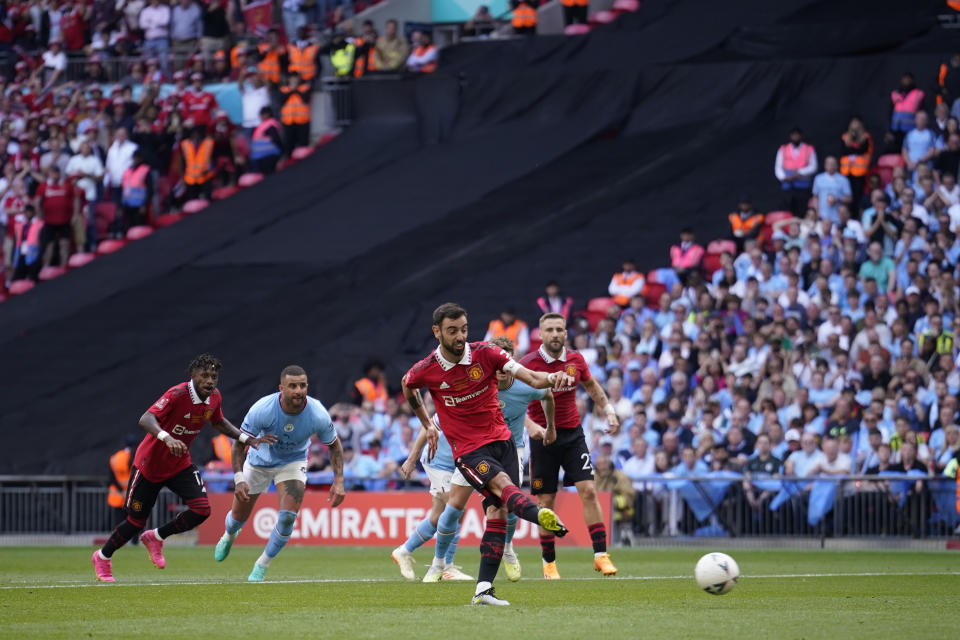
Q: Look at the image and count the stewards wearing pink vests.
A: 7